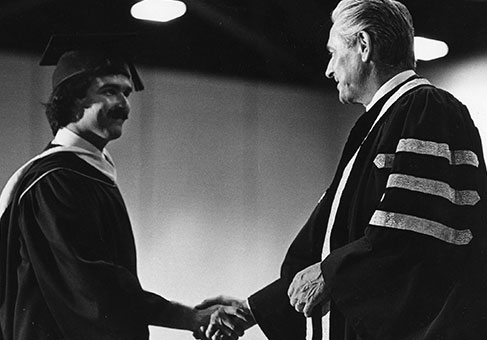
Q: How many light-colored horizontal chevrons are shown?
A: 3